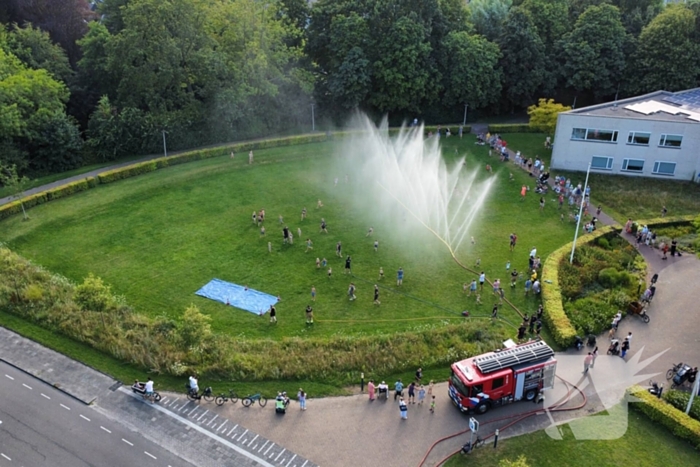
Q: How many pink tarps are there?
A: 0